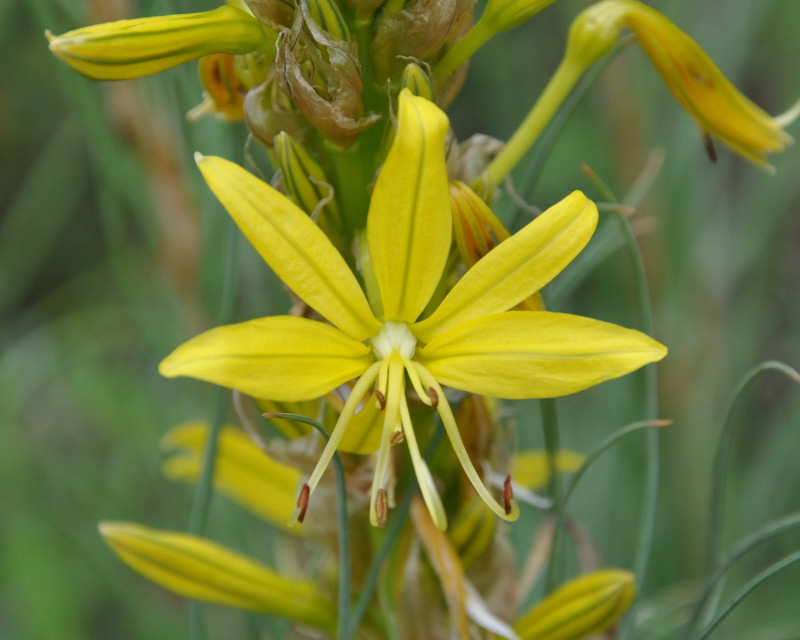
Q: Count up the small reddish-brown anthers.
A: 6